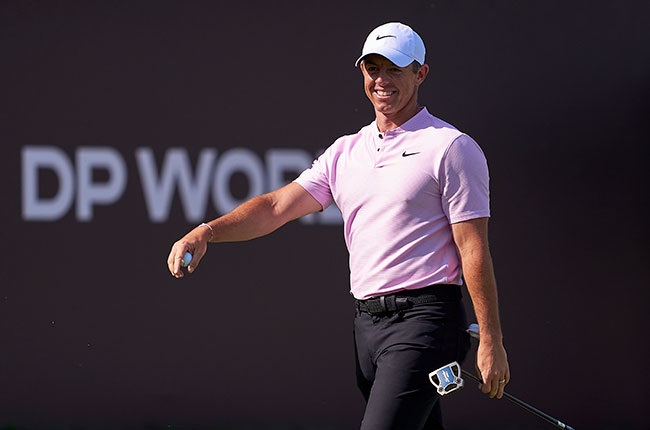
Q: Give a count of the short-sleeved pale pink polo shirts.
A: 1